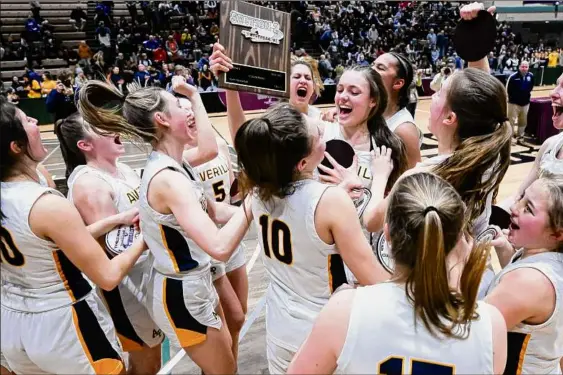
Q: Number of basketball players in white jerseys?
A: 12